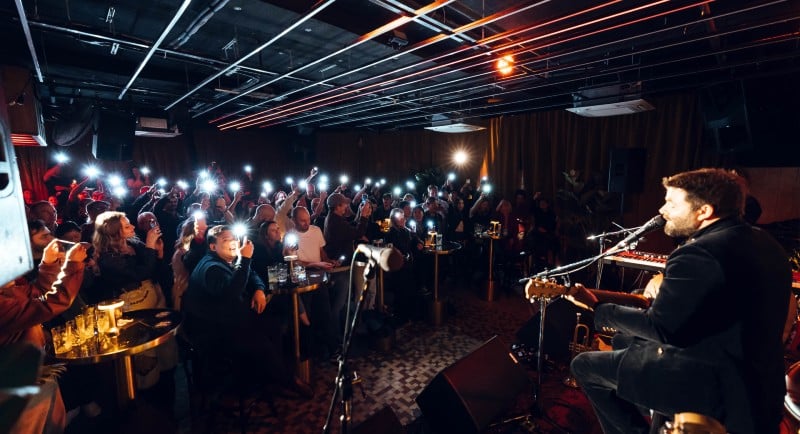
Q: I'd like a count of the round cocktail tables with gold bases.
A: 5